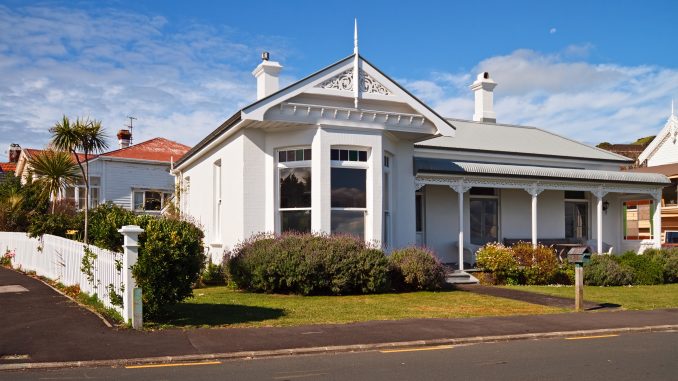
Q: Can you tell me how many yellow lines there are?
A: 3